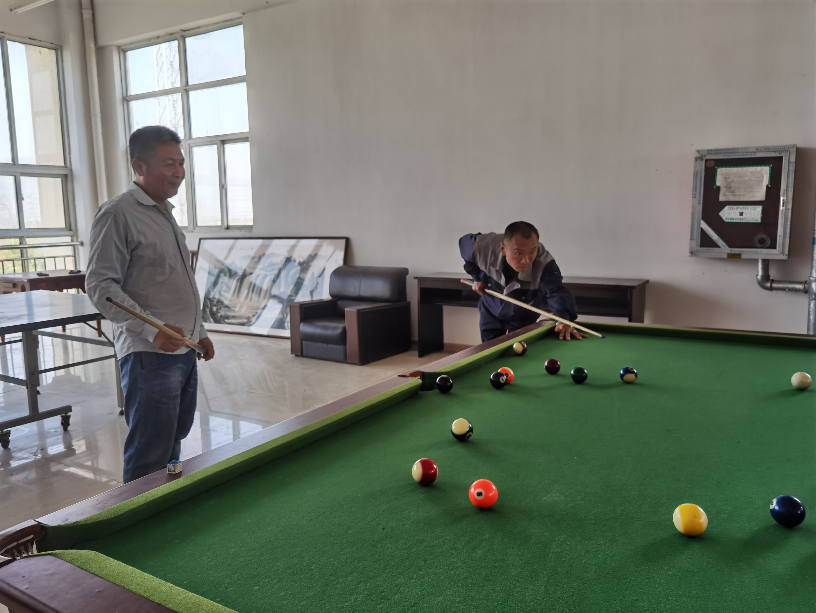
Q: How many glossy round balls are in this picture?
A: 13